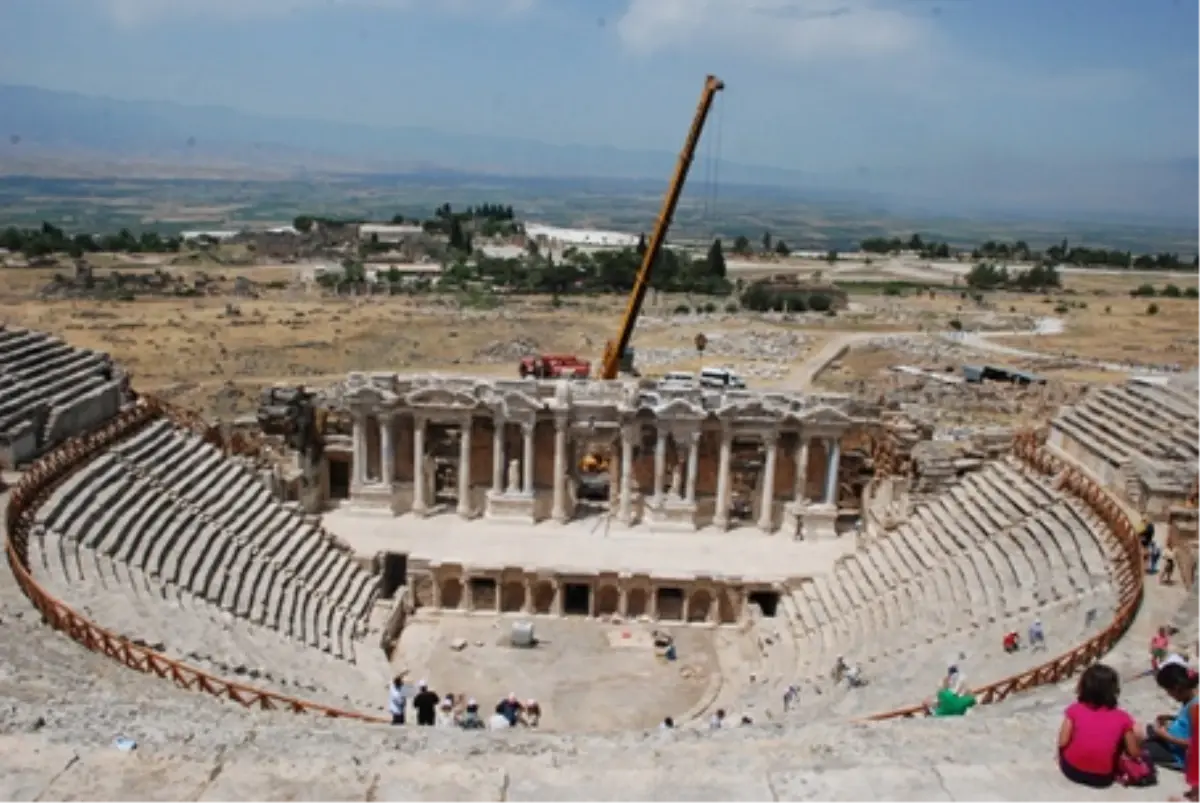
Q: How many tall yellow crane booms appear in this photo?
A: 1